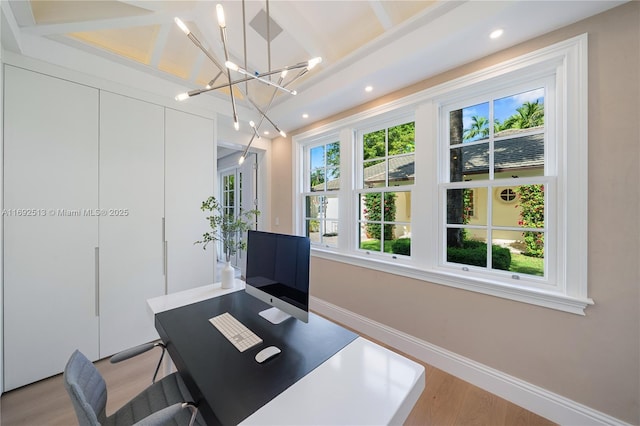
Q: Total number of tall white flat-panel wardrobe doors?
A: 3